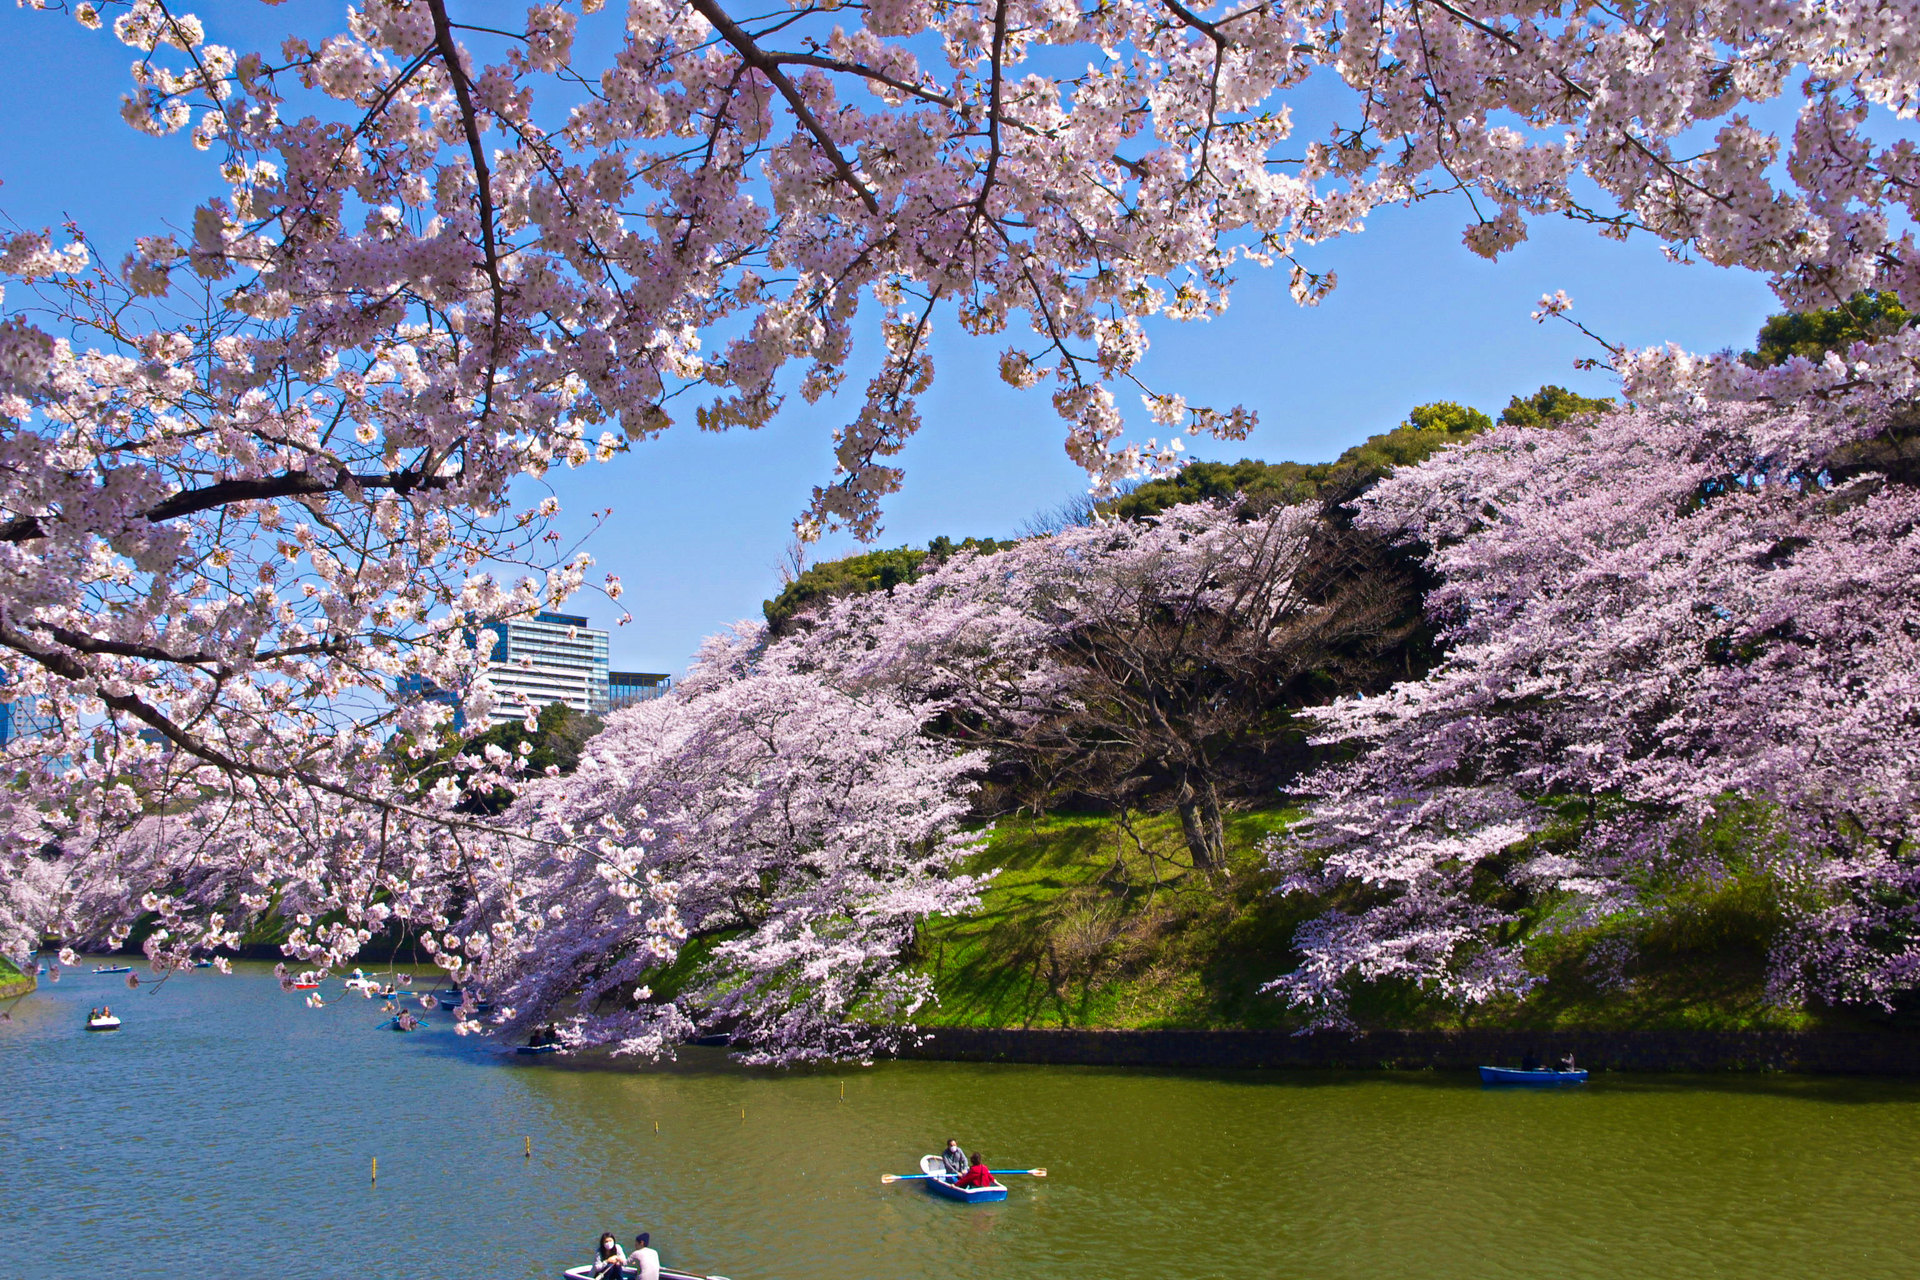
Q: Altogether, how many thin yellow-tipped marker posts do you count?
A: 5